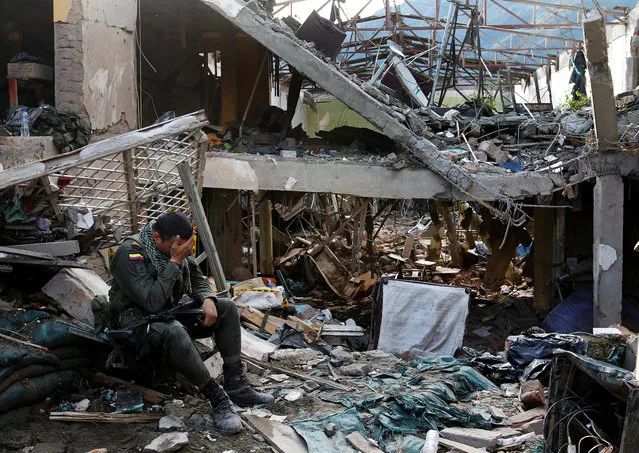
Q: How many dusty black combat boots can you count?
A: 2